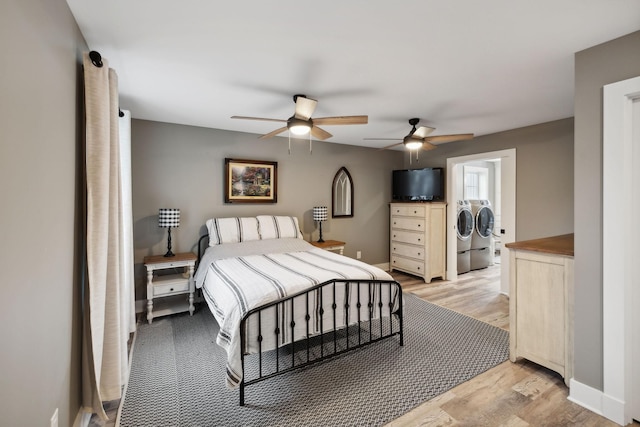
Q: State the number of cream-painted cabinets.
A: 2